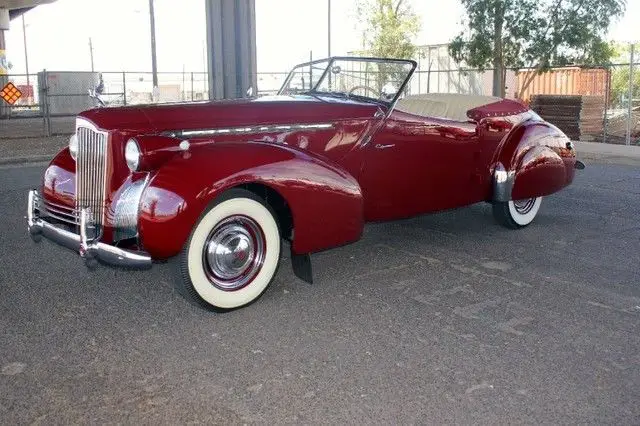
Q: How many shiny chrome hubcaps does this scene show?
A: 2